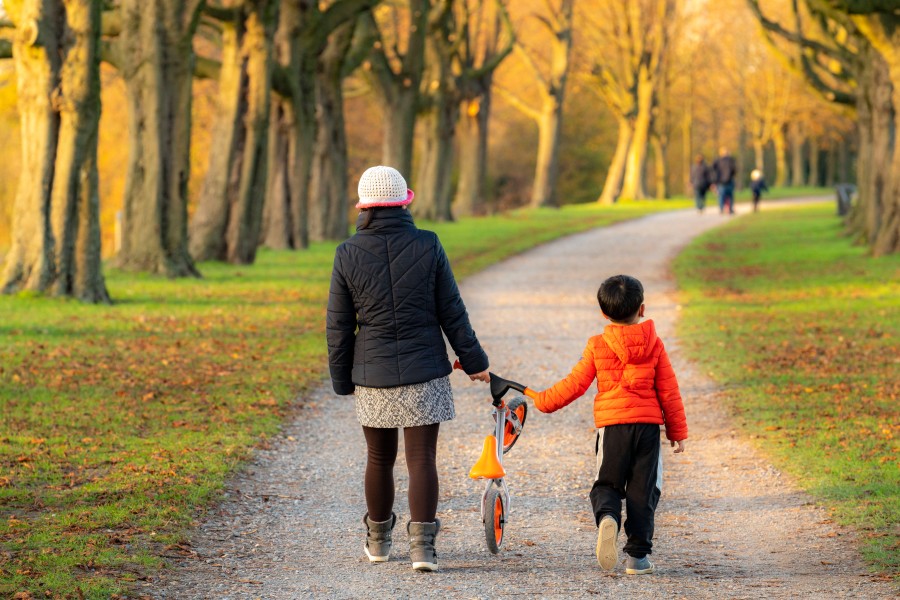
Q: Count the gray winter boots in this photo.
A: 2